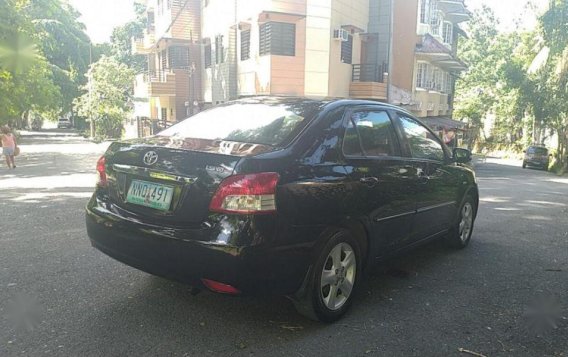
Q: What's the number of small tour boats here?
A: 0